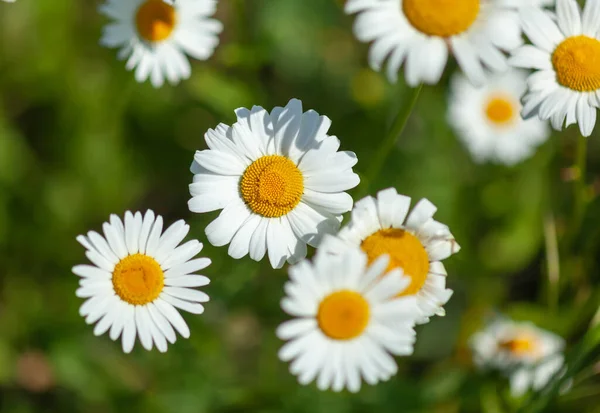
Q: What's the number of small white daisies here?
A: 9